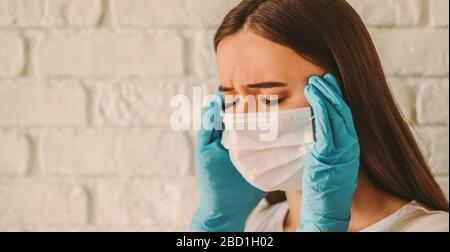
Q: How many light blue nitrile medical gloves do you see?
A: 2